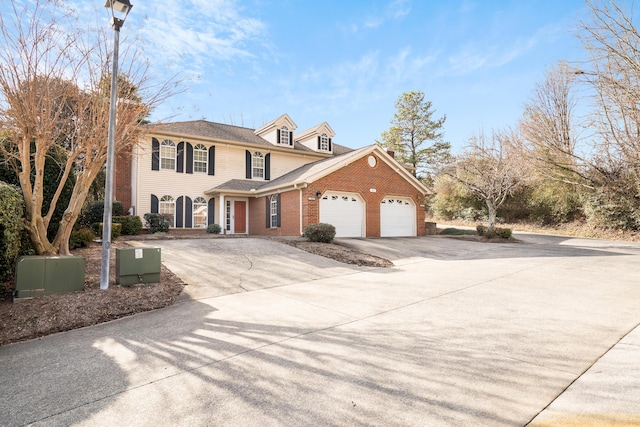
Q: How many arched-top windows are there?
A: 8